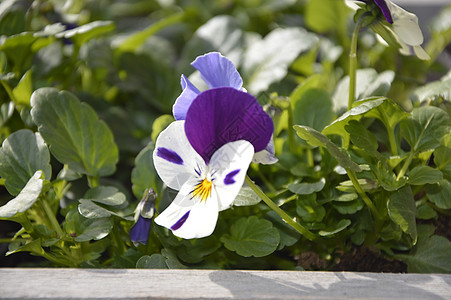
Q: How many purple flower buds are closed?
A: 1